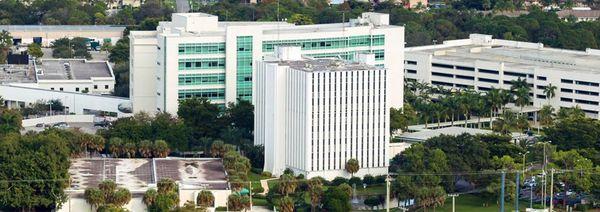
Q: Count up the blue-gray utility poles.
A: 2